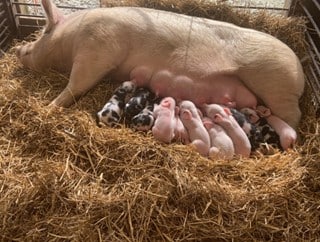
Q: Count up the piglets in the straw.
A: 11